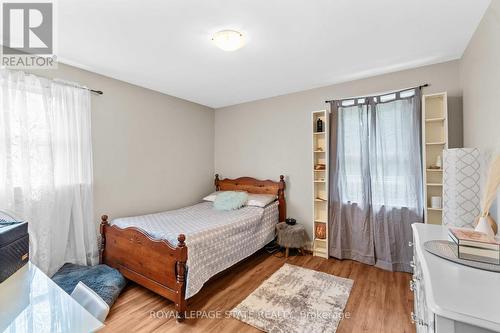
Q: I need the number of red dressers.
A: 0